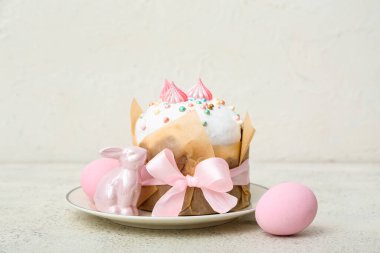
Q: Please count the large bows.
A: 1